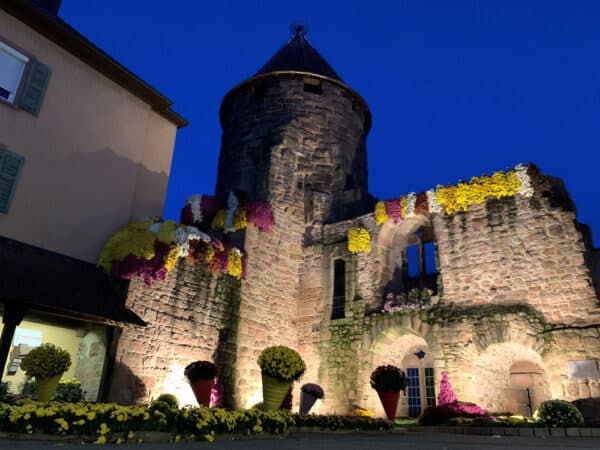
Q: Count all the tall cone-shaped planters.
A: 5